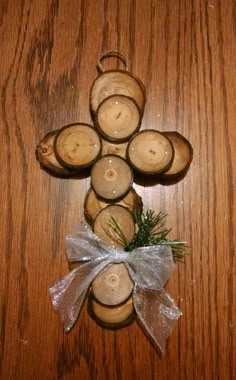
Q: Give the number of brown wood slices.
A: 12